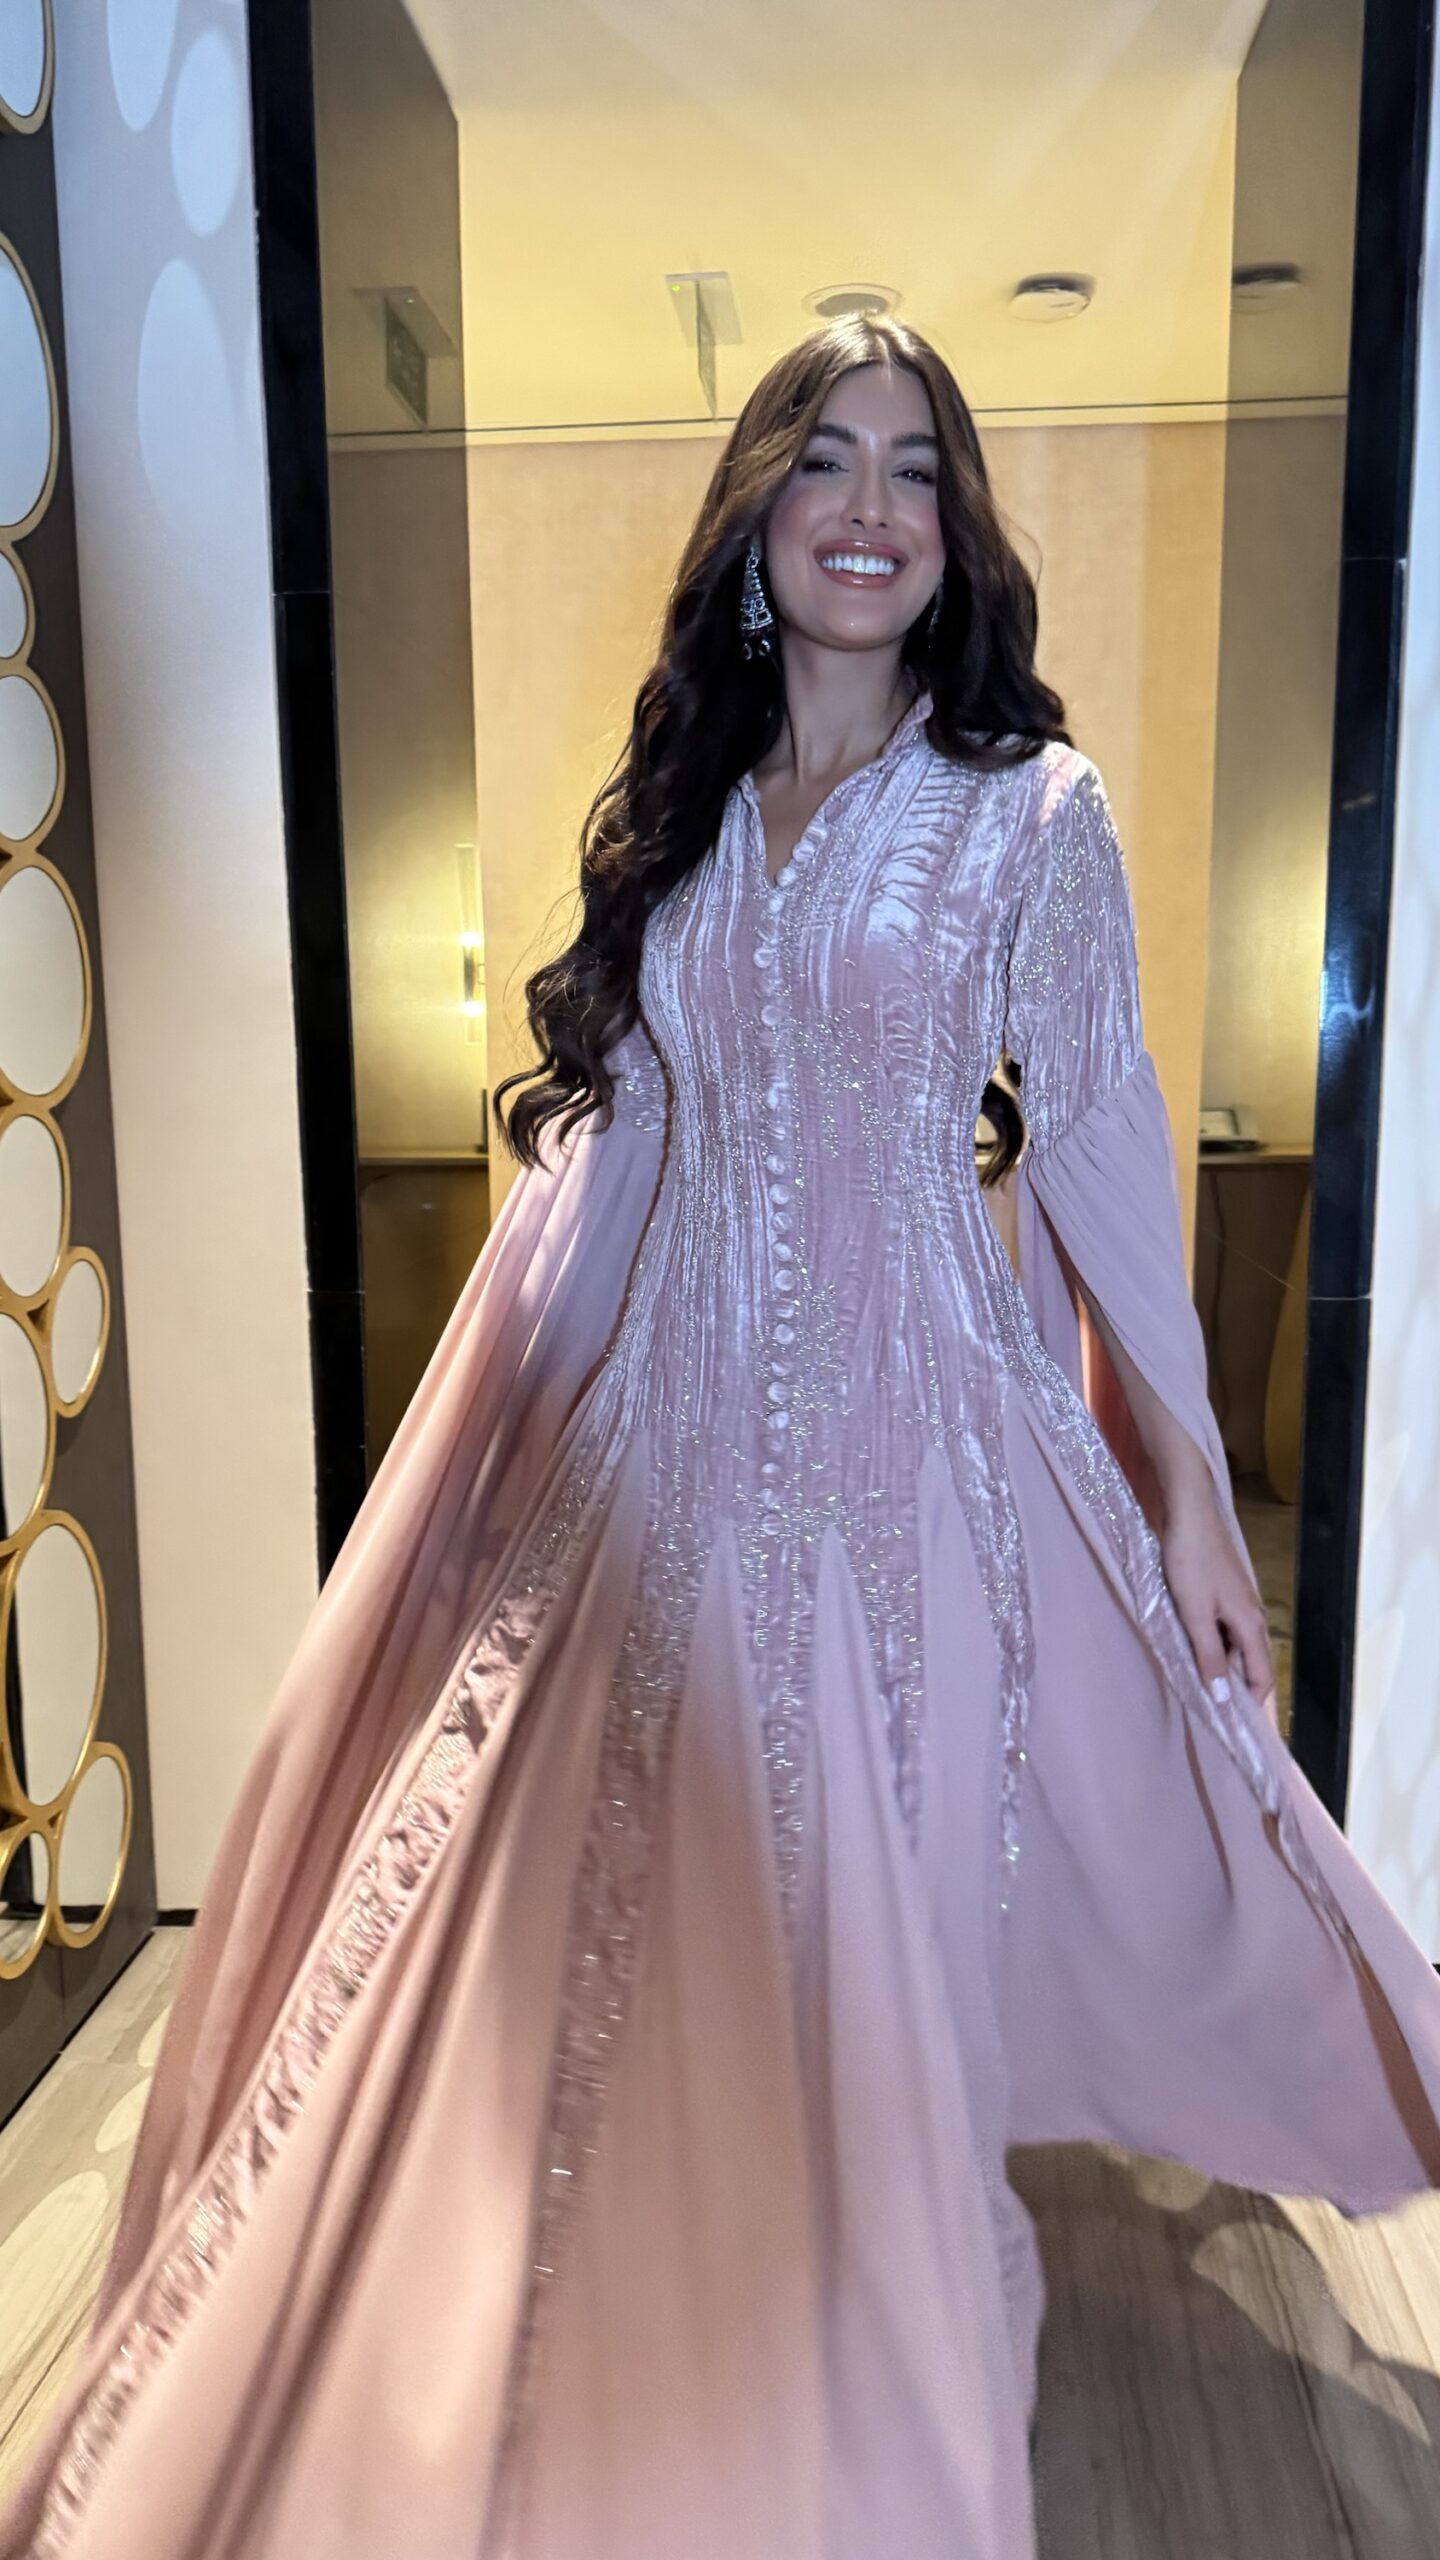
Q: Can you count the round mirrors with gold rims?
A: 11